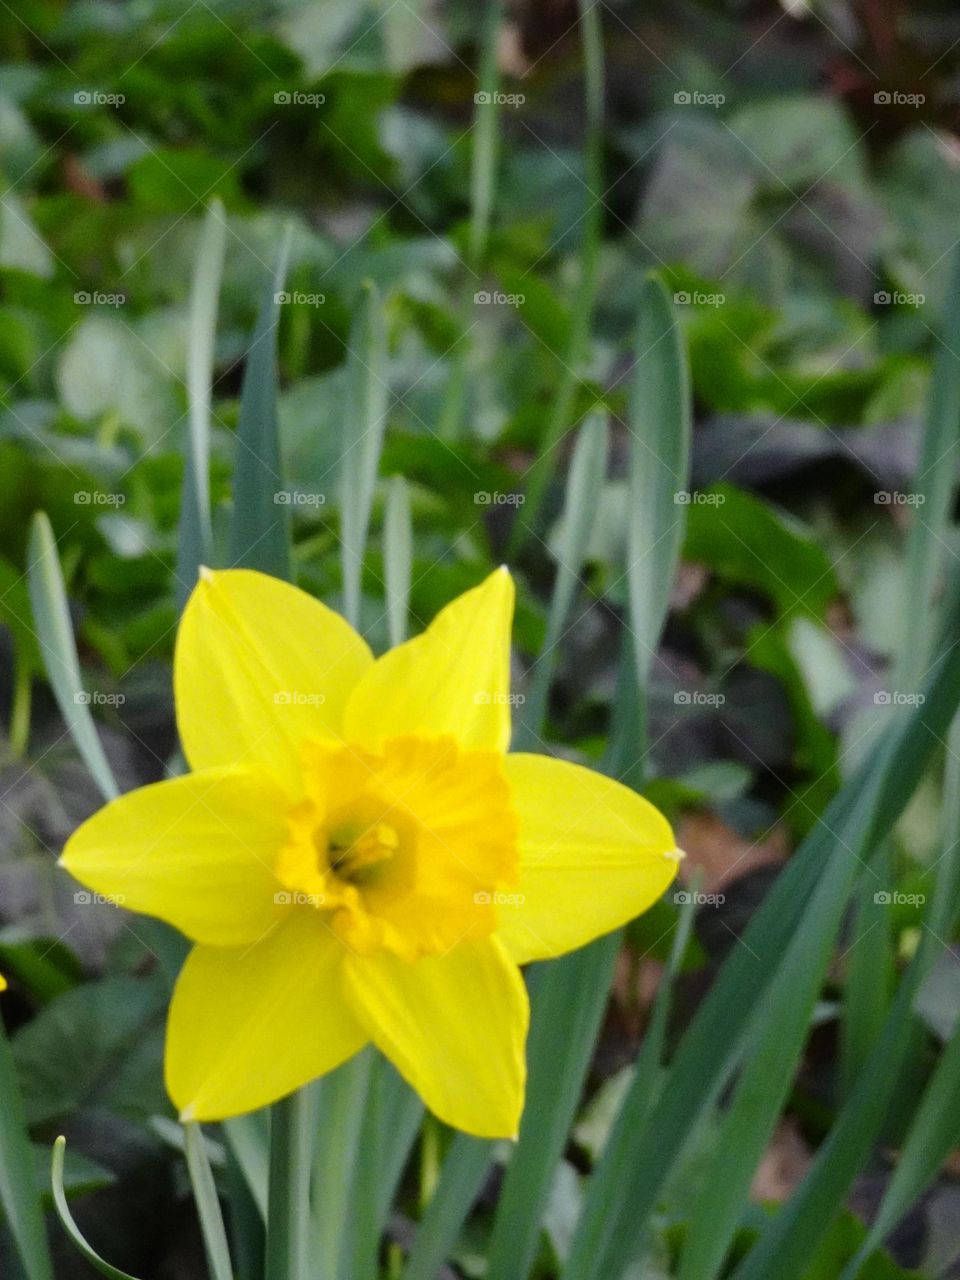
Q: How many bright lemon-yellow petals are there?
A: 6